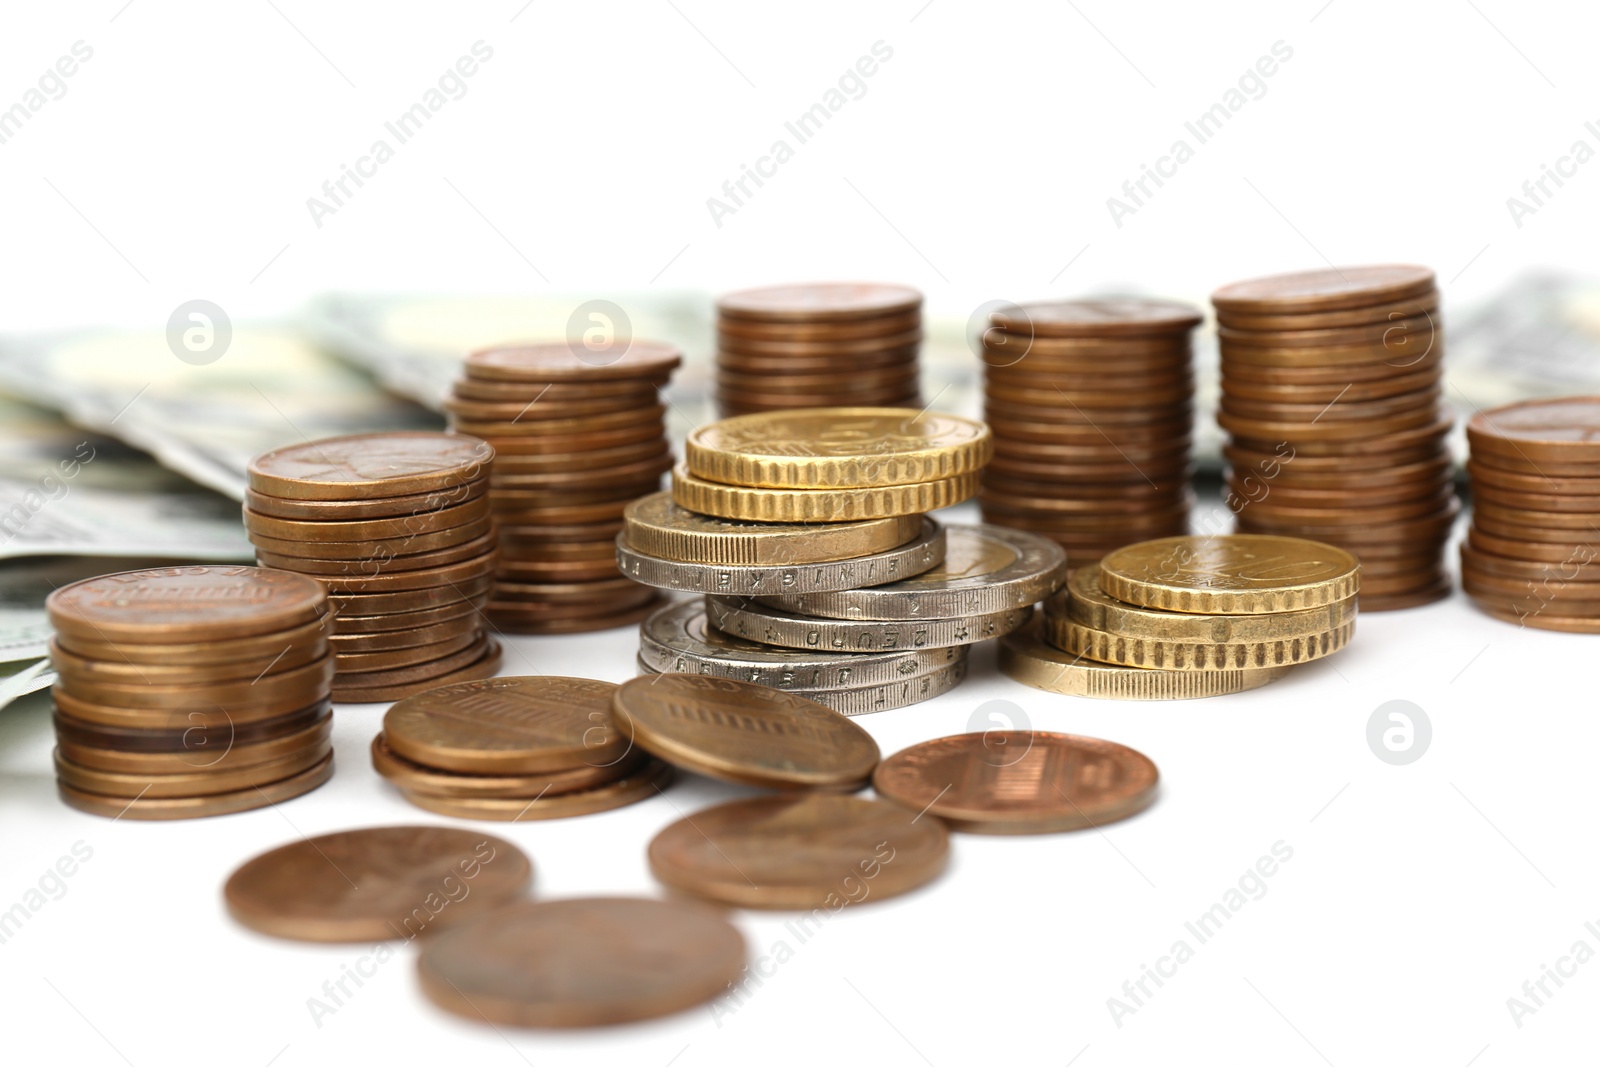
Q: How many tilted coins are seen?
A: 1